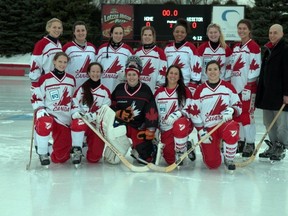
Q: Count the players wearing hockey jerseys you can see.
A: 12